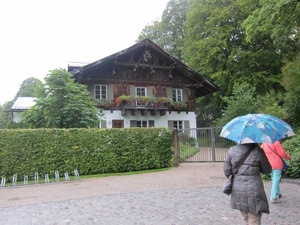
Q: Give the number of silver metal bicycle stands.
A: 8